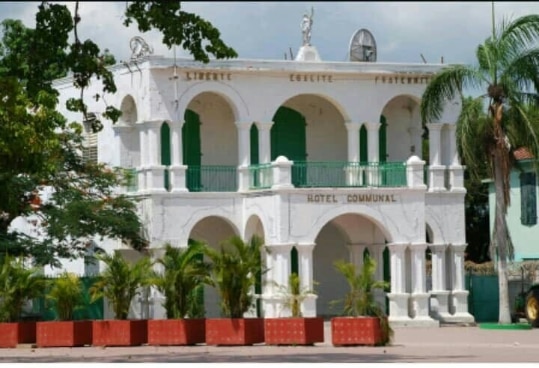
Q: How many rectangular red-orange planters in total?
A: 7